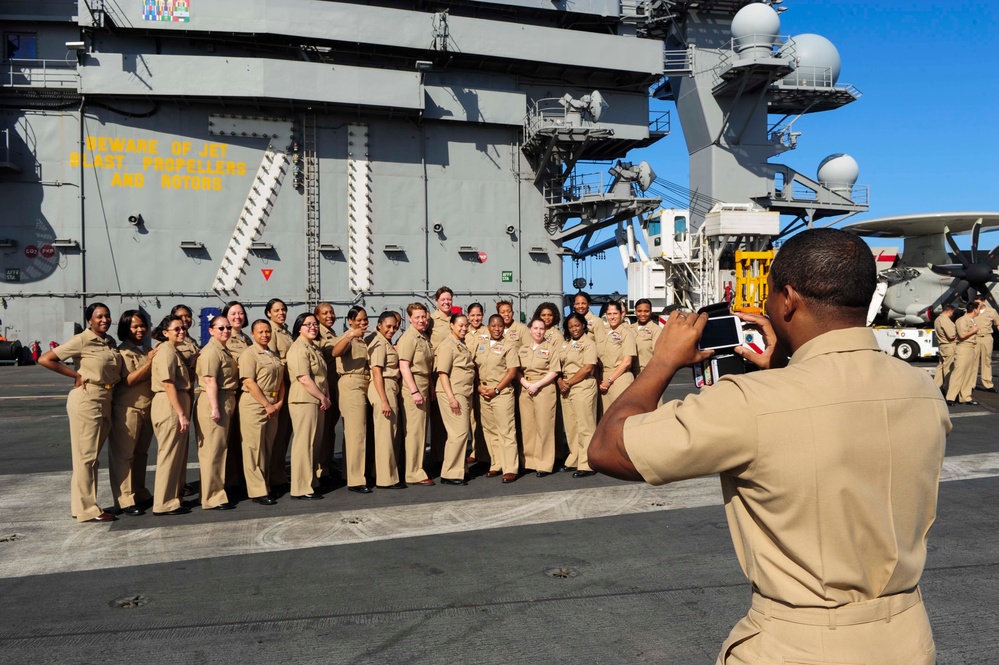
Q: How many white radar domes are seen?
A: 3